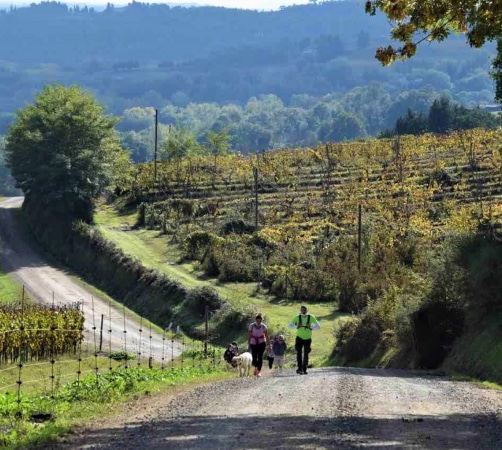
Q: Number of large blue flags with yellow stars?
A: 0